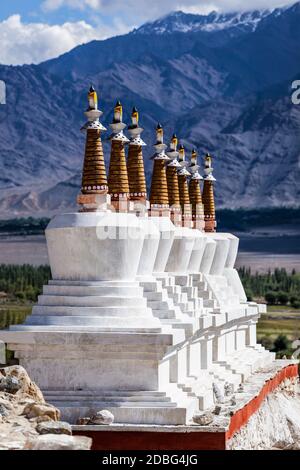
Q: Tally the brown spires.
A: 8